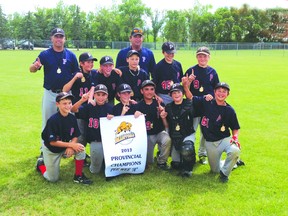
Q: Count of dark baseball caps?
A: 13